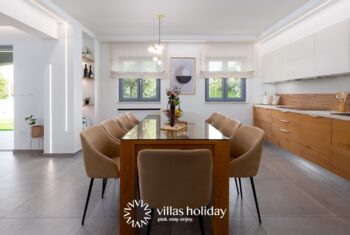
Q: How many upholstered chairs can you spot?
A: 9